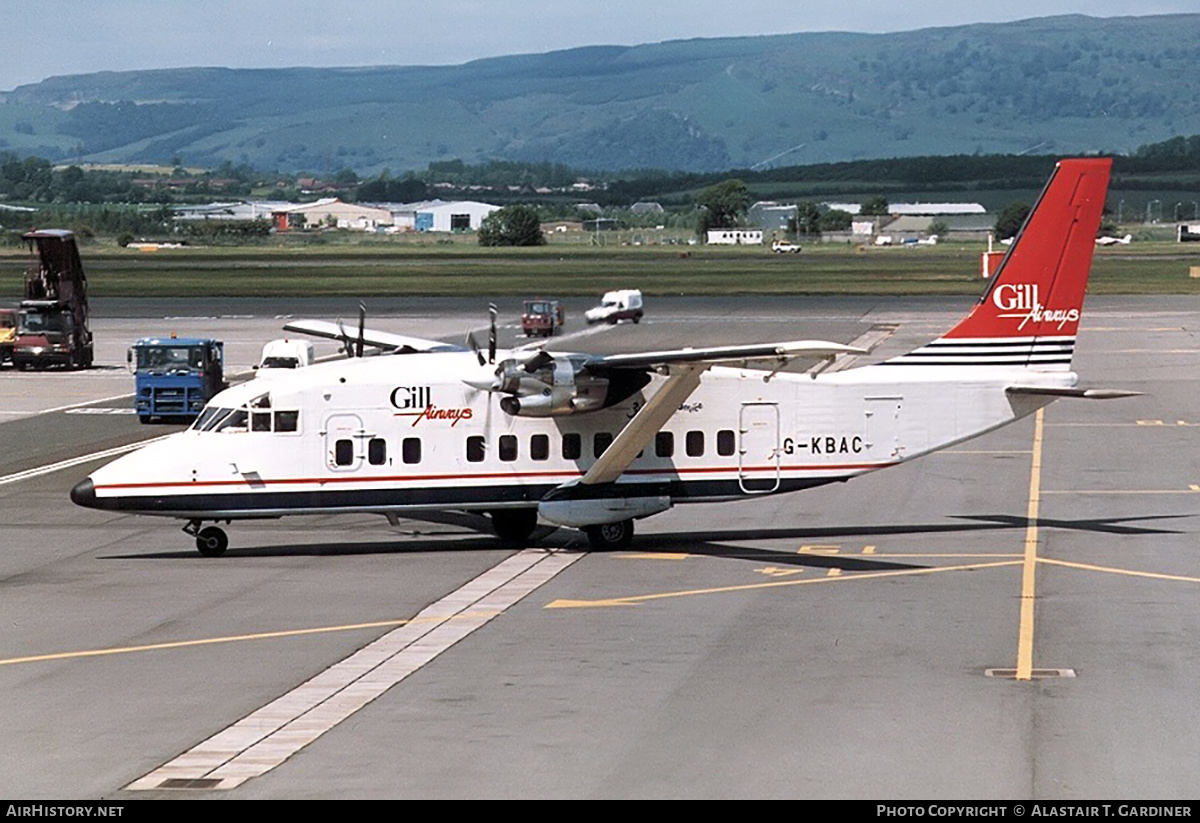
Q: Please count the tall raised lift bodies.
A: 1